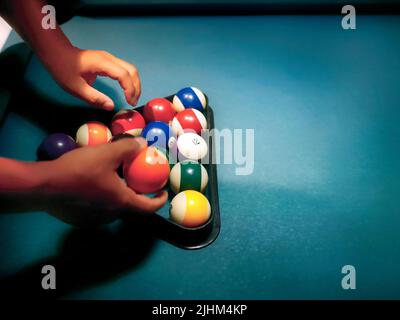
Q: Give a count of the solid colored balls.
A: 4